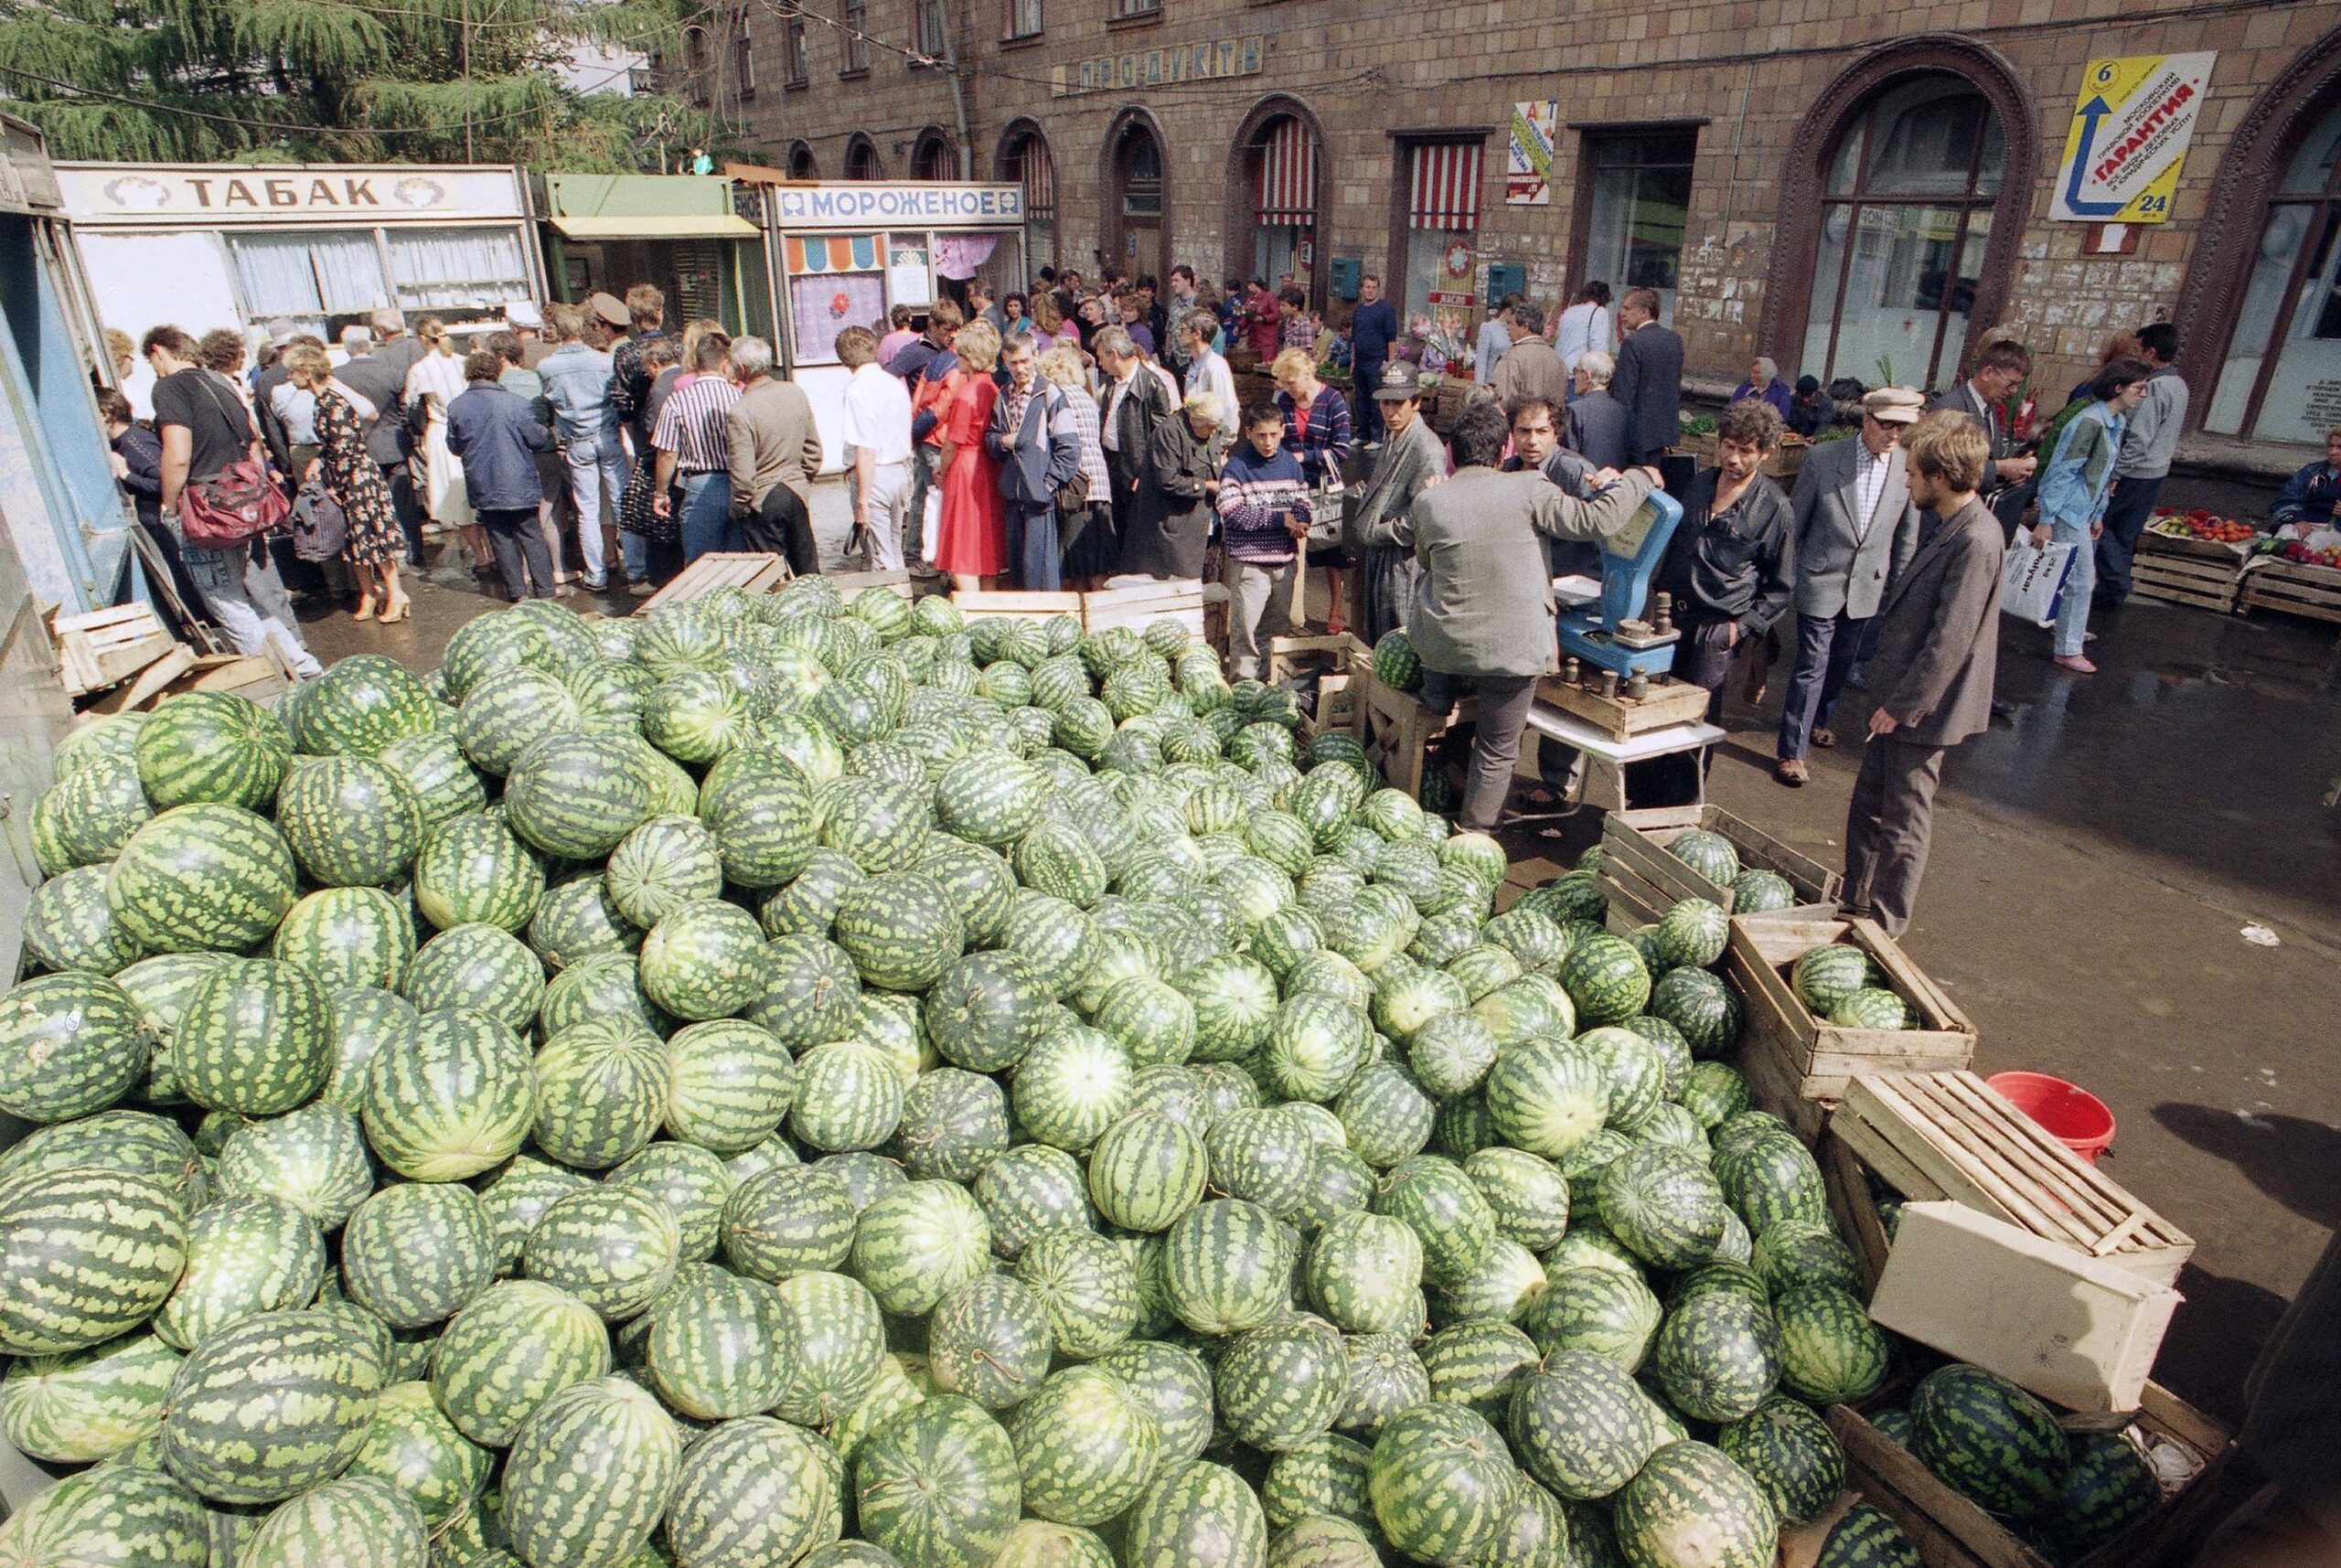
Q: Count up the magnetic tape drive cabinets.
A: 0